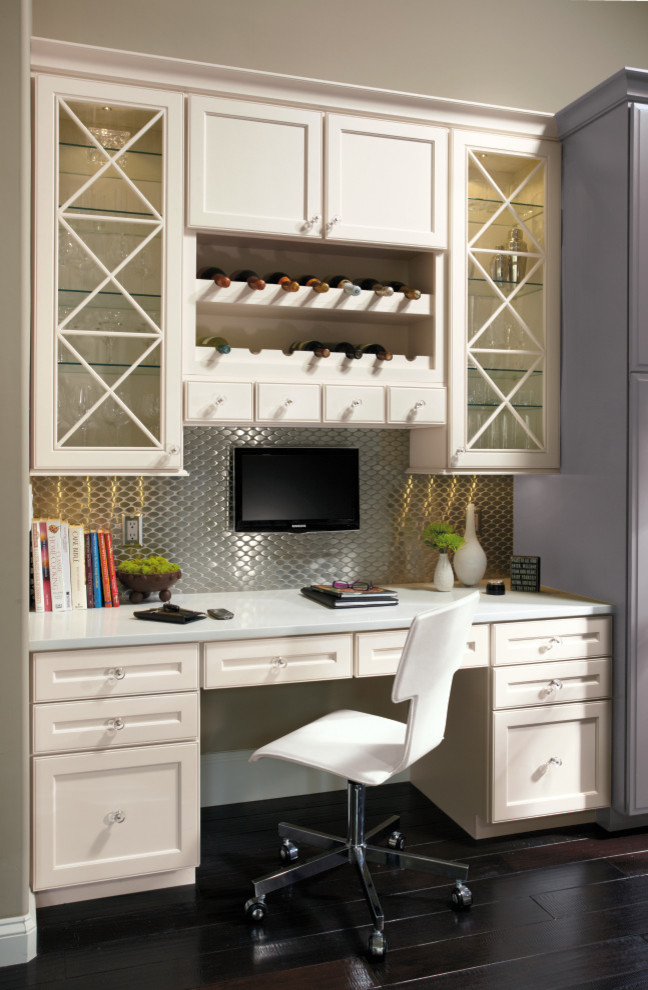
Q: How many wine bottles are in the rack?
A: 11